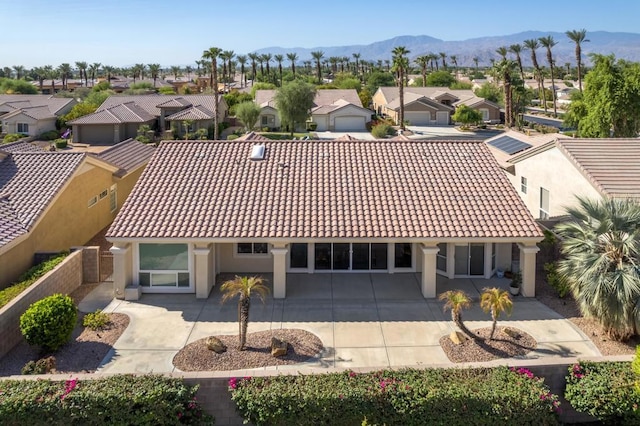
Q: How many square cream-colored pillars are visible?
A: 5